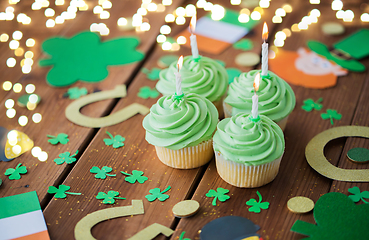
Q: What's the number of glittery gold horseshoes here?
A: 3